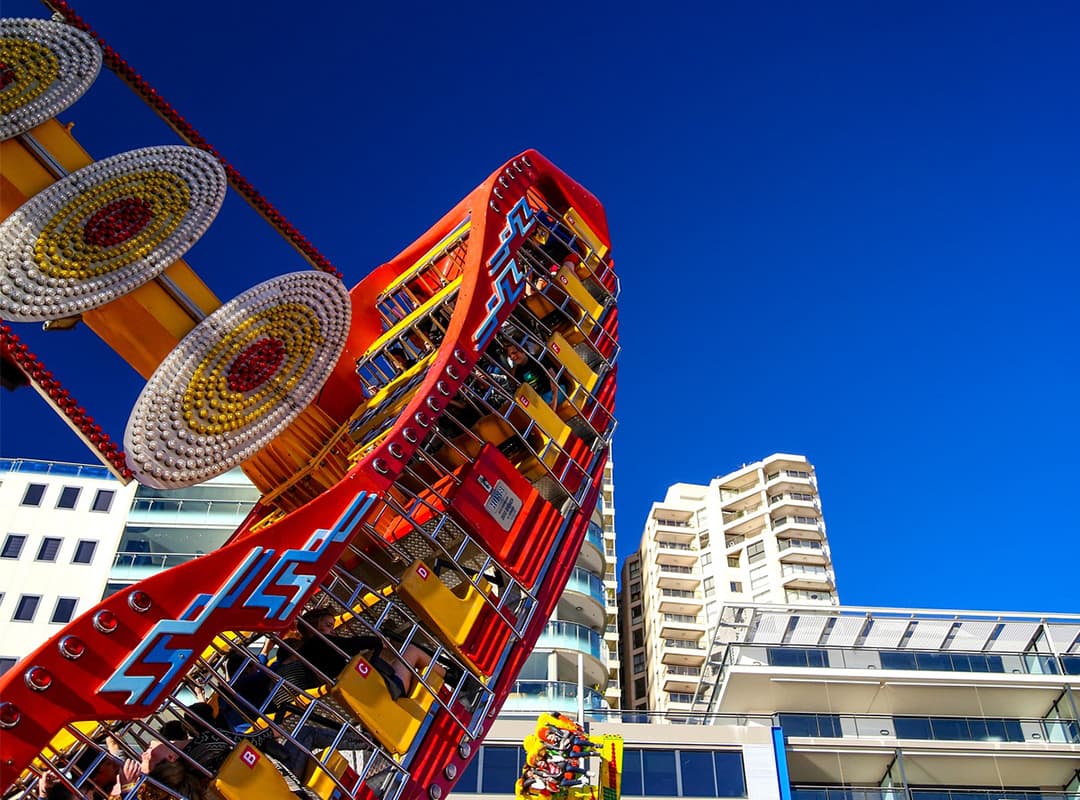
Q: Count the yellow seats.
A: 7